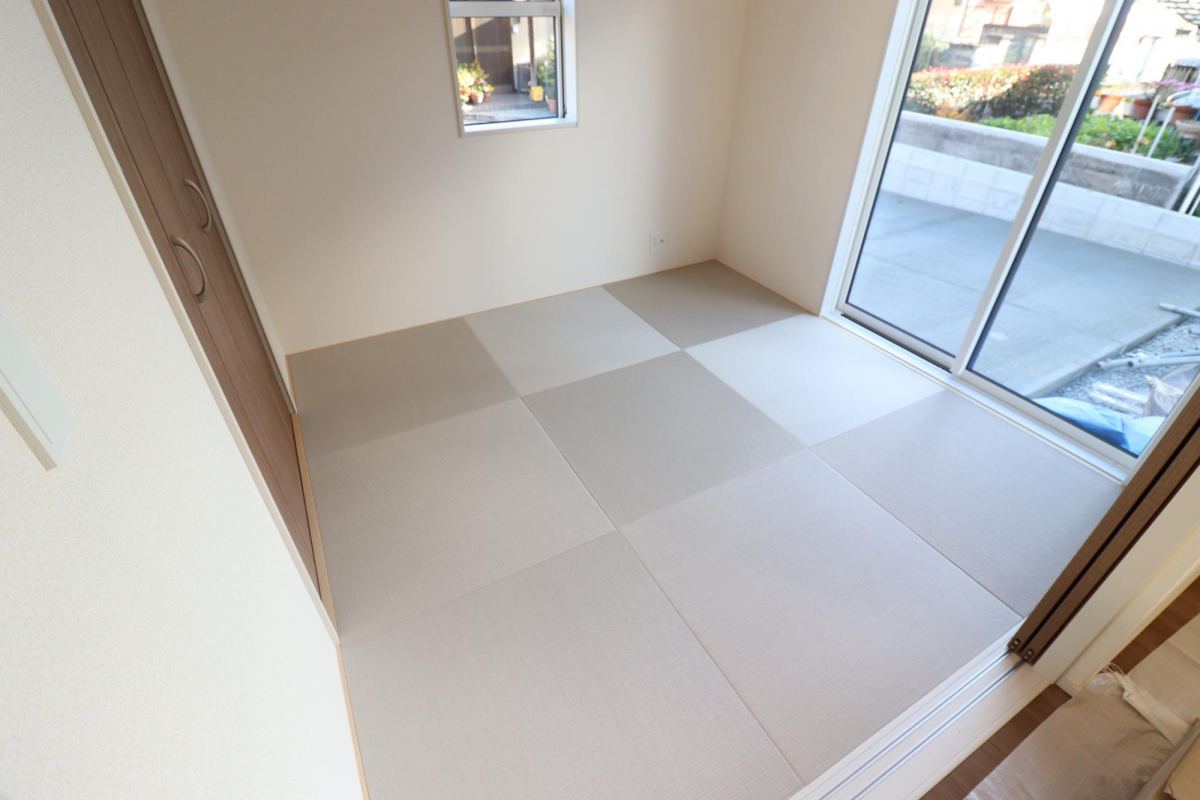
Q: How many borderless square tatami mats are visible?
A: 9